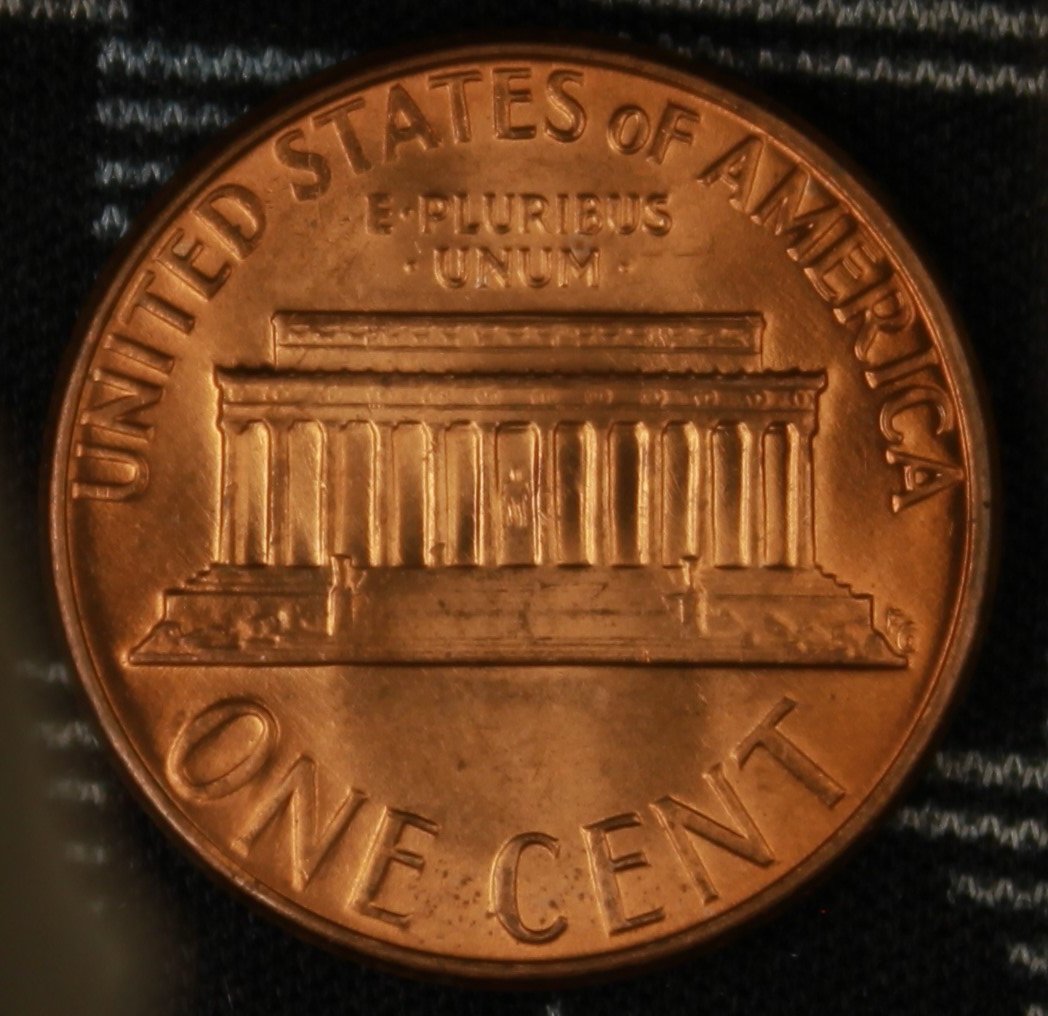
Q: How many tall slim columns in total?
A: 12